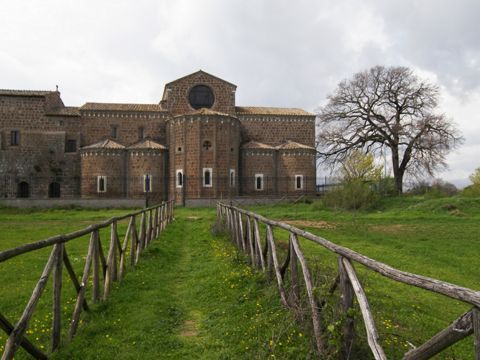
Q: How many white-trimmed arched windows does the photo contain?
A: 7